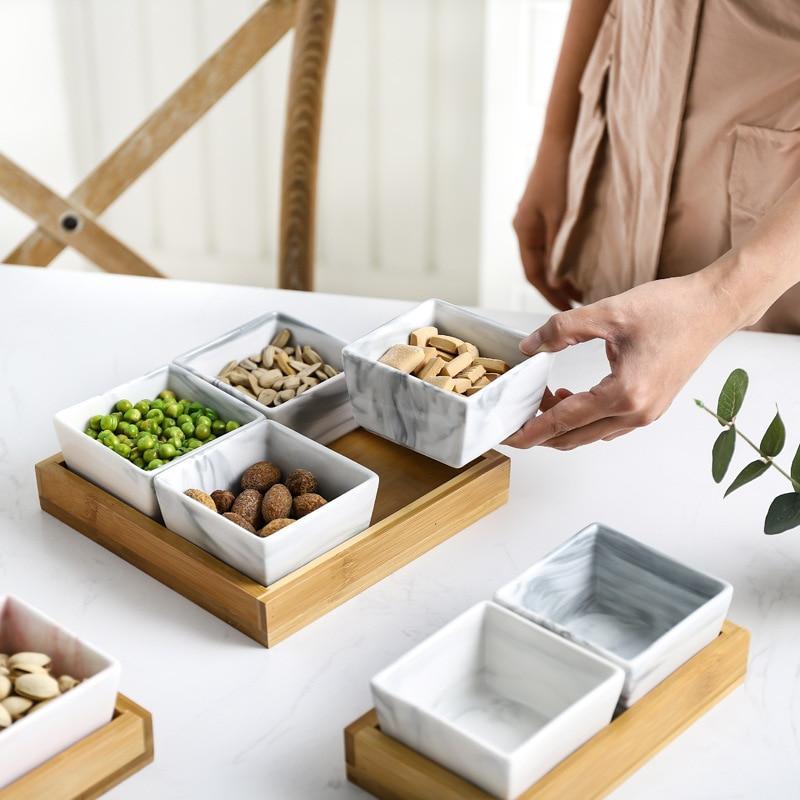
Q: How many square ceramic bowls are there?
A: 7